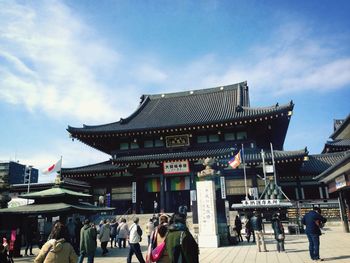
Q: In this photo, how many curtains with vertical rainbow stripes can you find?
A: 2